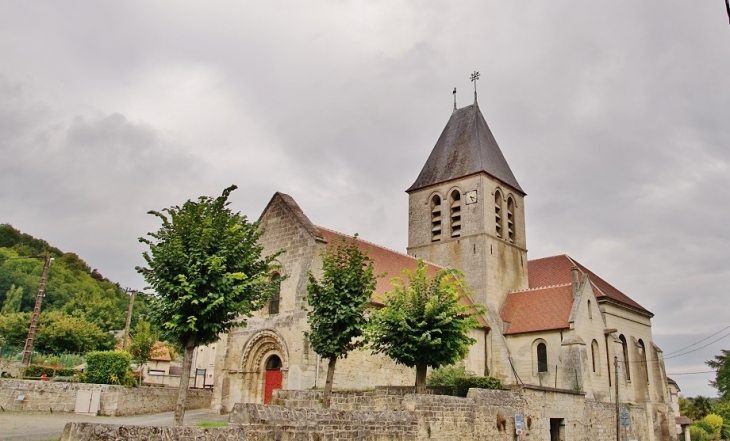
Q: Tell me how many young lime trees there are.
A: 3